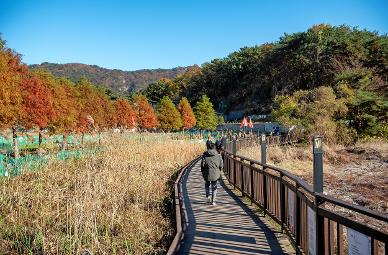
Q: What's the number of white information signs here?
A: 3